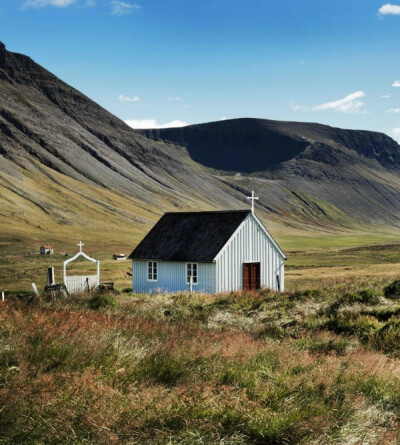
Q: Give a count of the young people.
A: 0